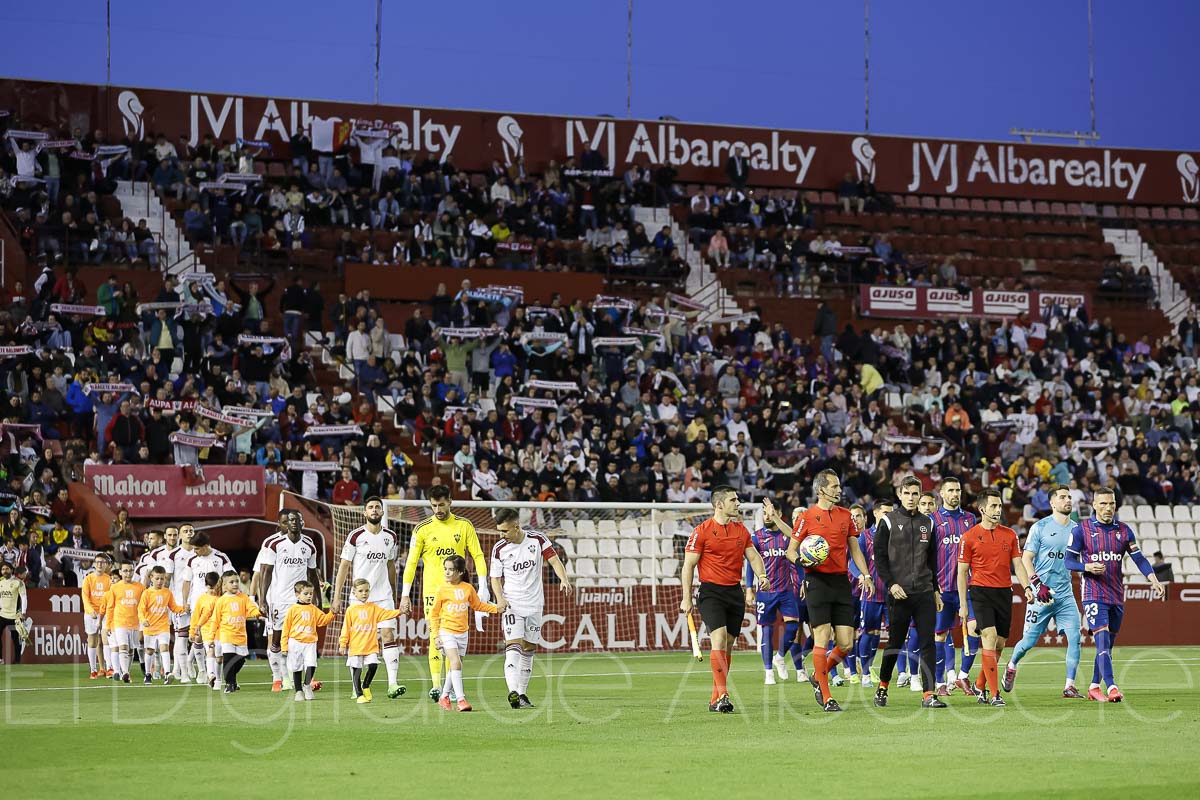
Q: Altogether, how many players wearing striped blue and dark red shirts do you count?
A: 7